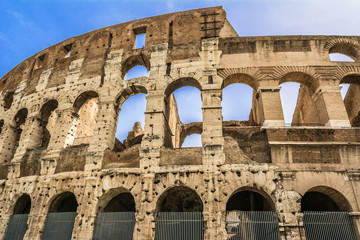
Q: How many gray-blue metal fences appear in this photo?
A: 6